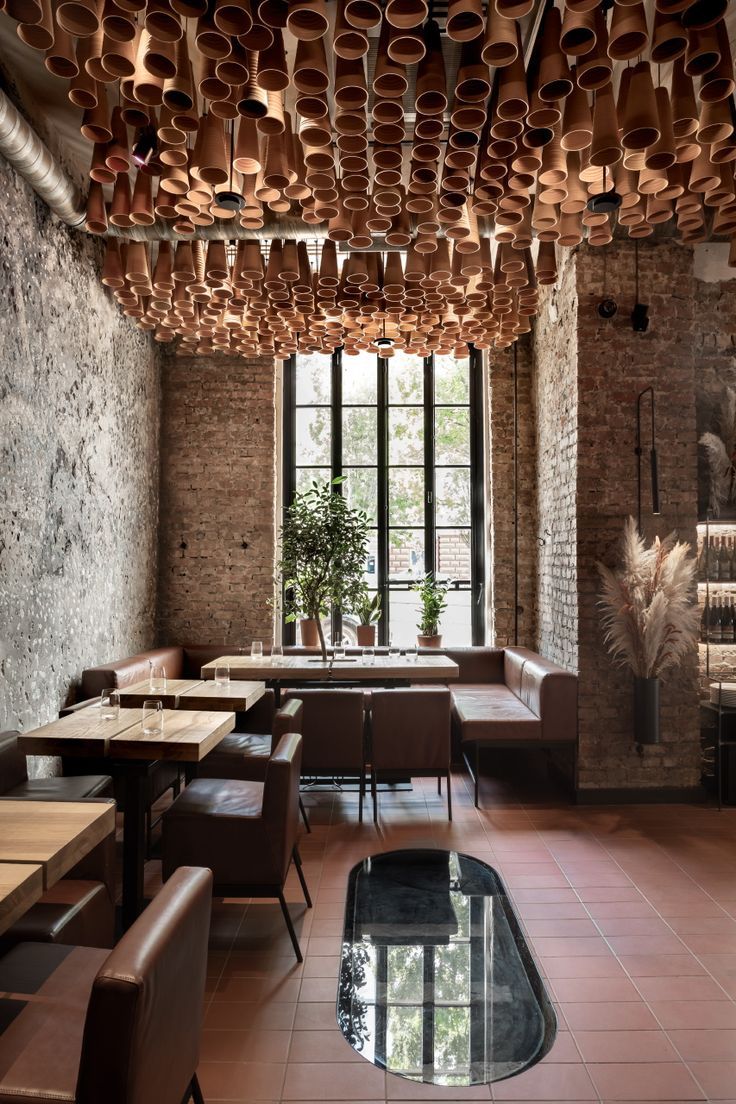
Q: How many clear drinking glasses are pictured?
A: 10